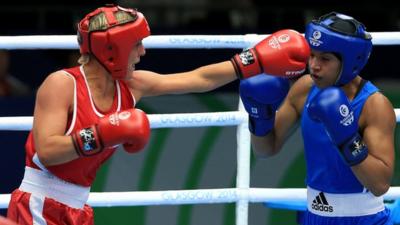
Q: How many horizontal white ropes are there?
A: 3